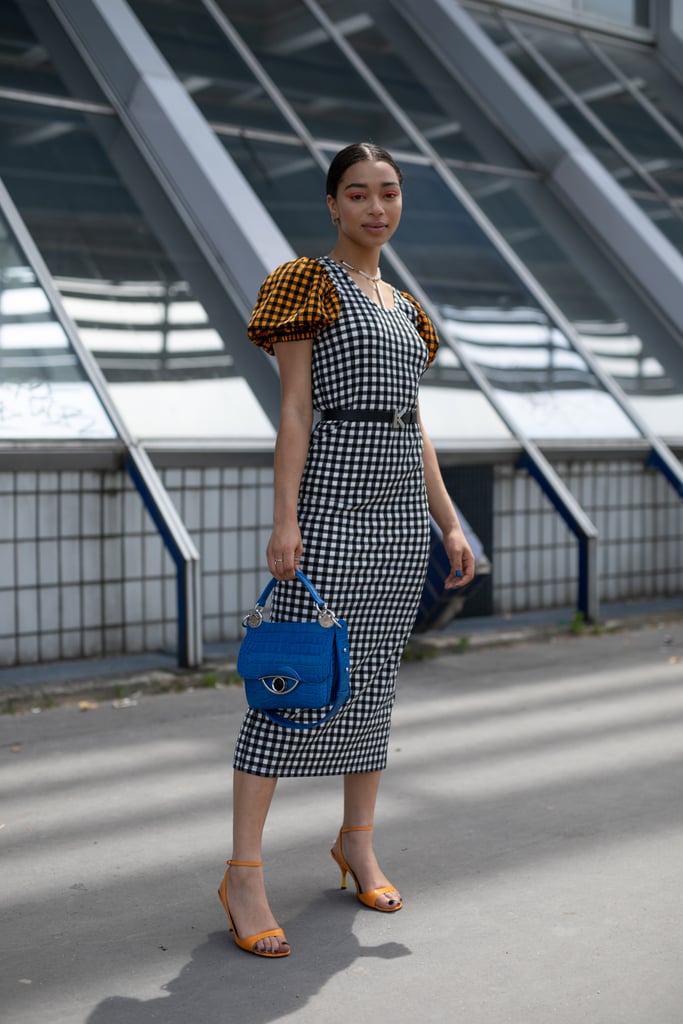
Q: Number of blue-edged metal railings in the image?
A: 3